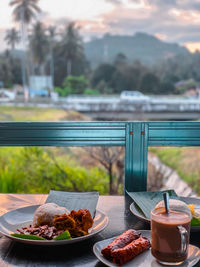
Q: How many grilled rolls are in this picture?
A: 2